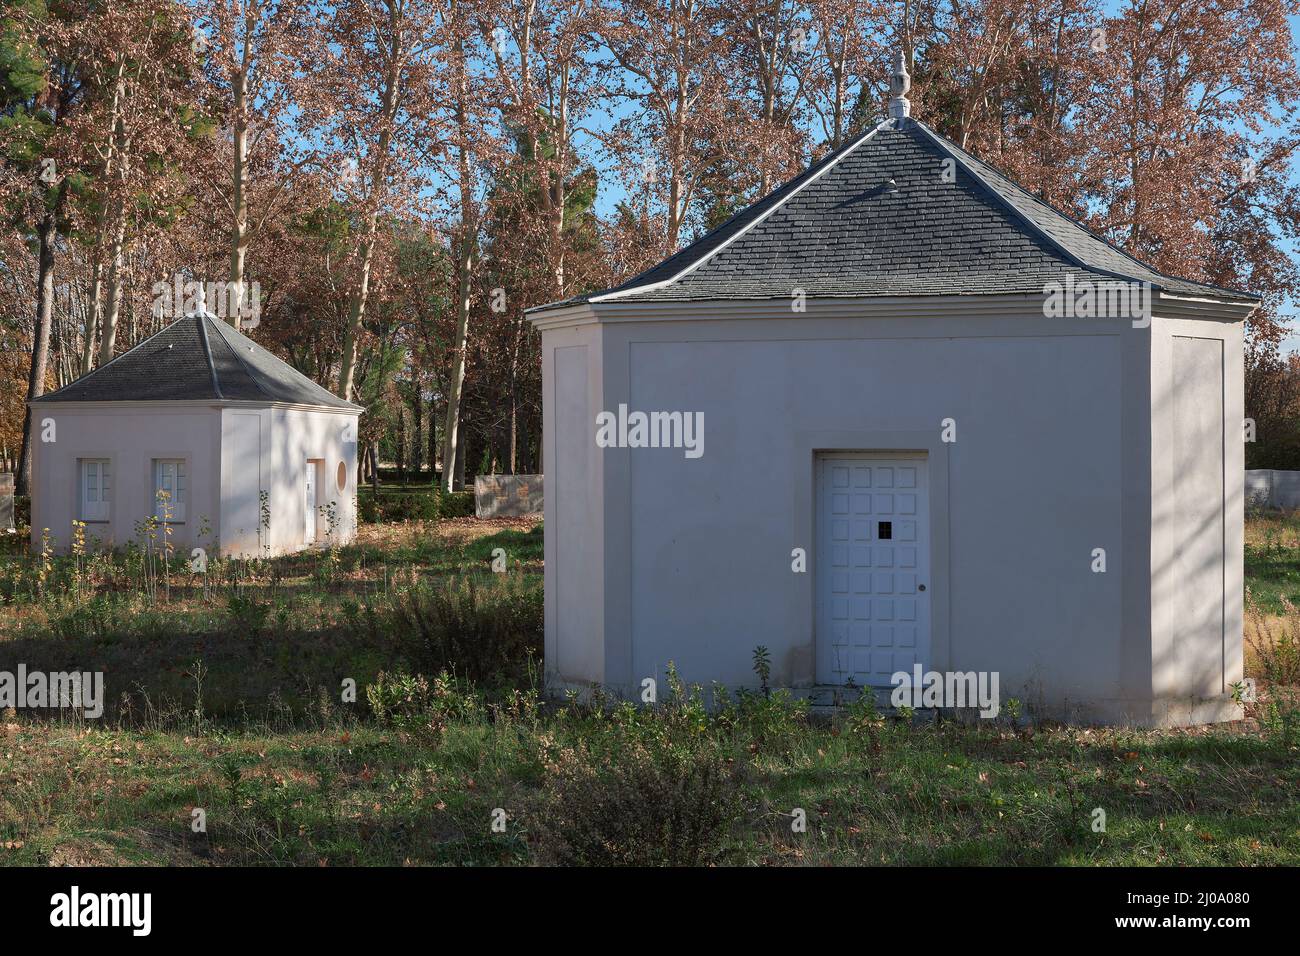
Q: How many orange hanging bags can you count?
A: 0